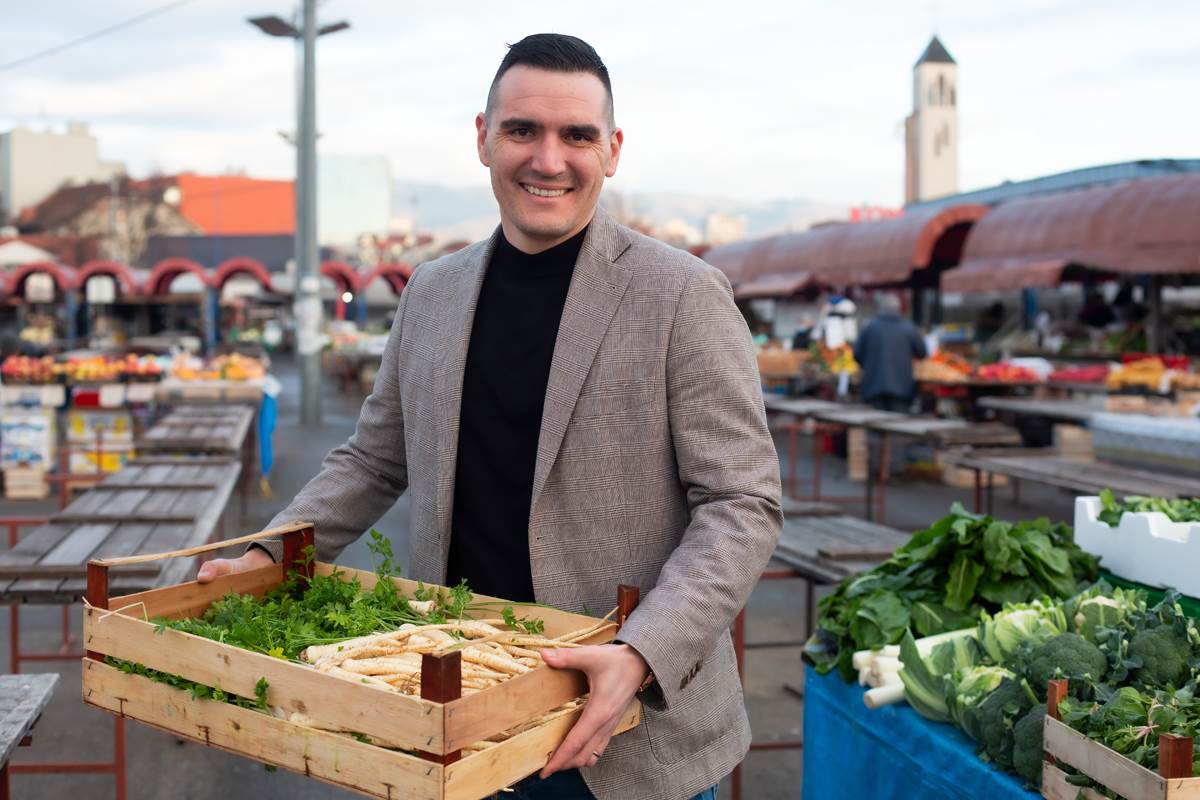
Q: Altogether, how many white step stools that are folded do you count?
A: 0